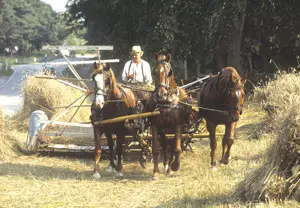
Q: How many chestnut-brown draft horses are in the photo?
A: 3